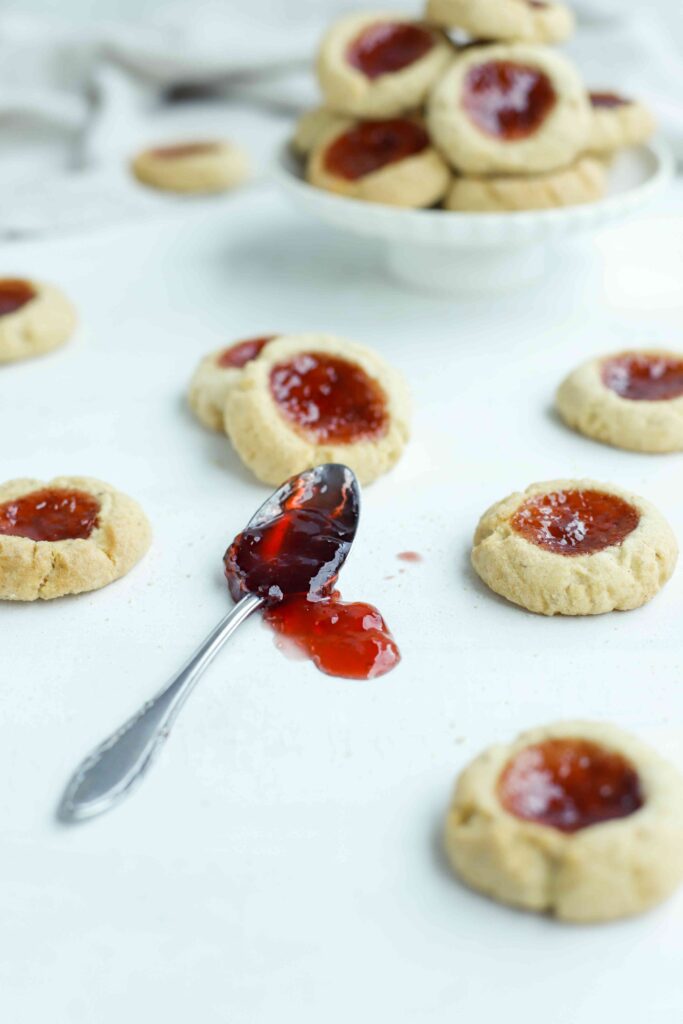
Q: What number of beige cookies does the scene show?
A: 15